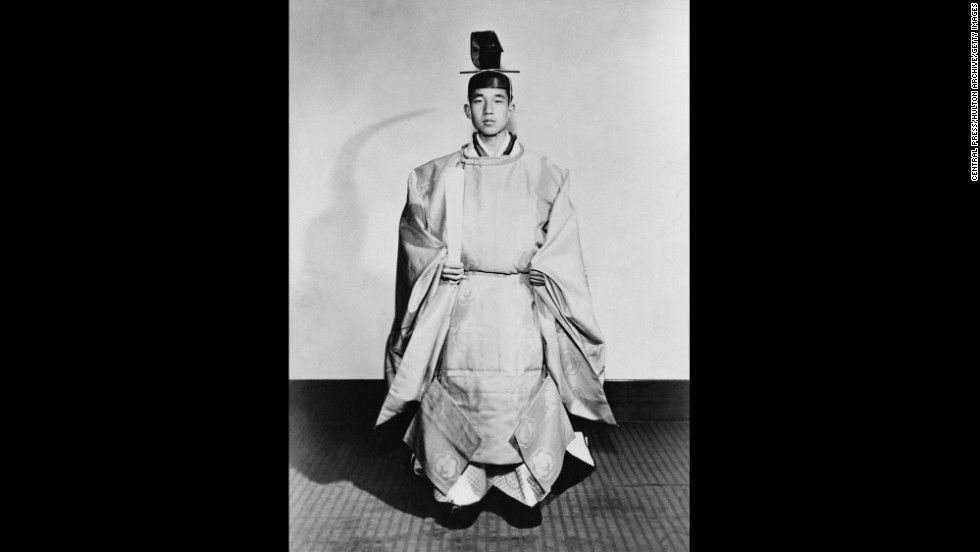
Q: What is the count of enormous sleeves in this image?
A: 2